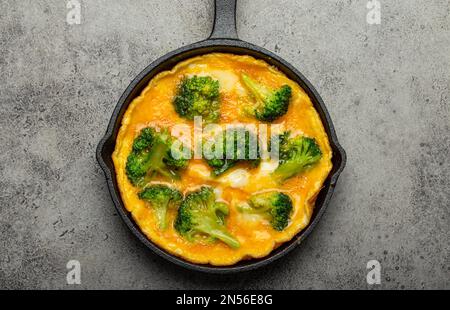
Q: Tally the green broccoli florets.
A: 8